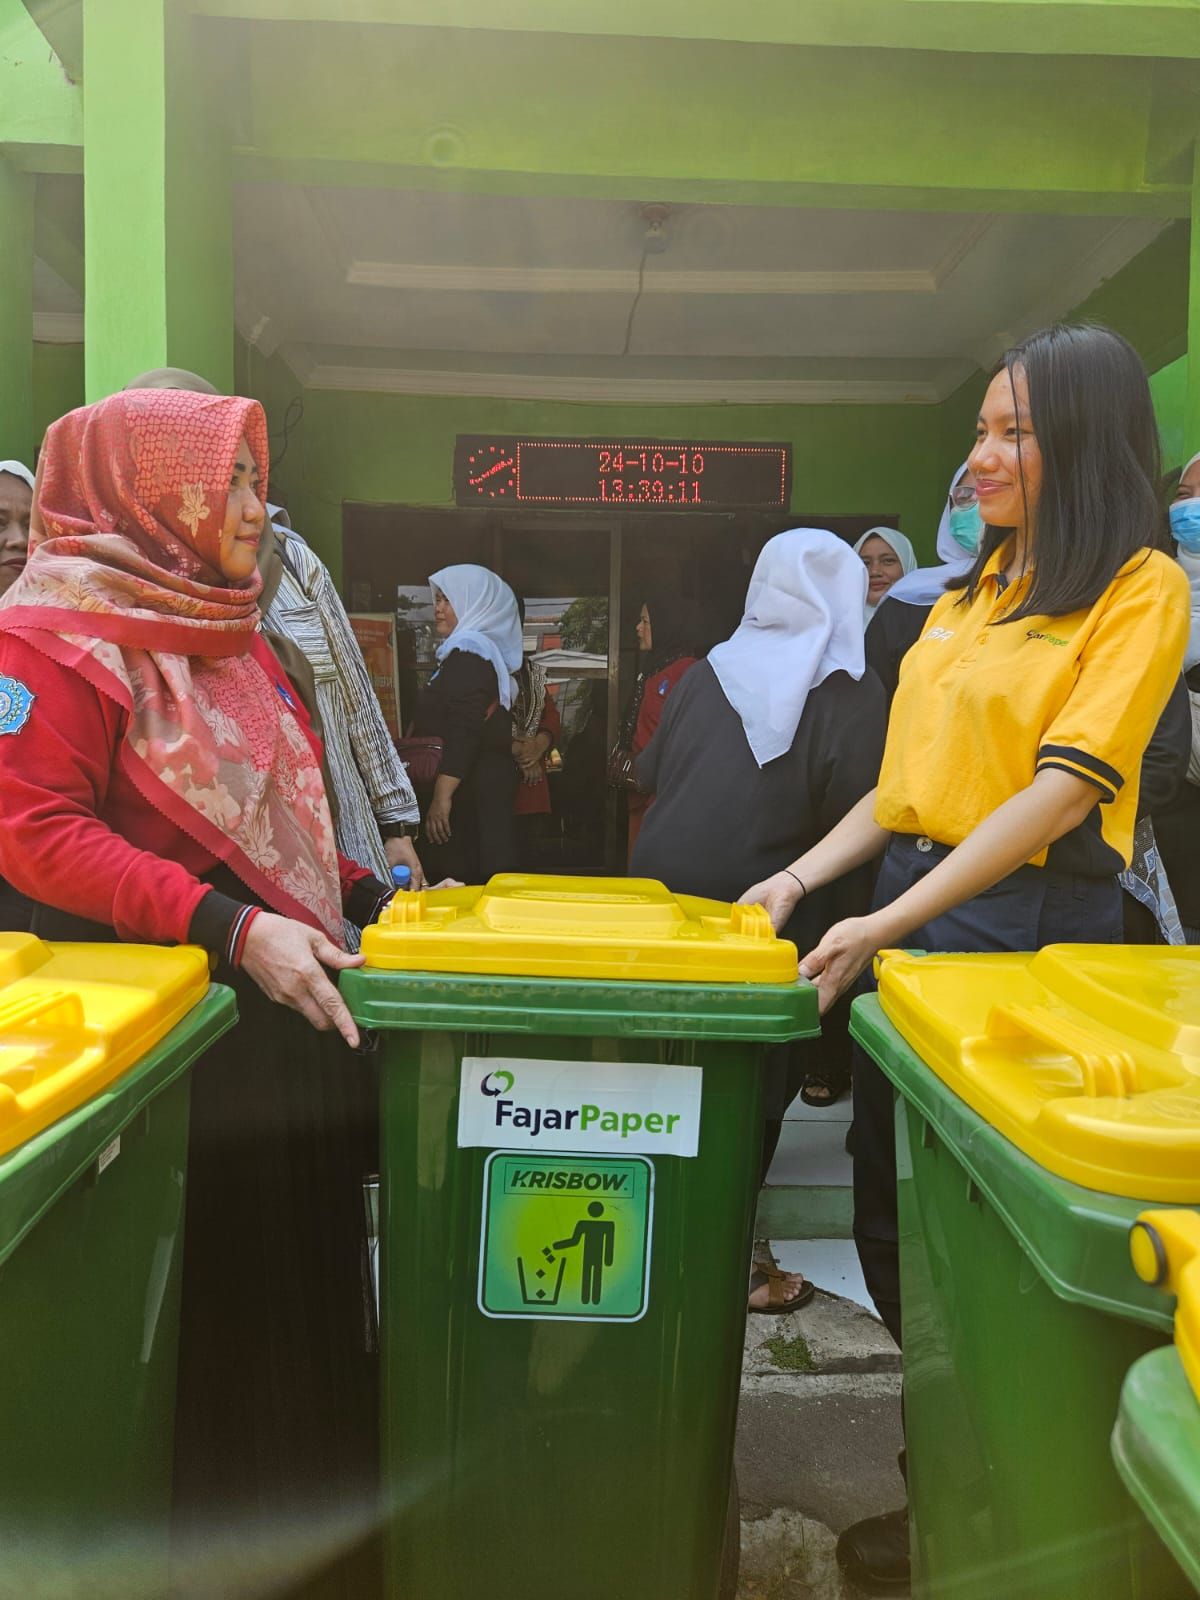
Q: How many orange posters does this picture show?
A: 1